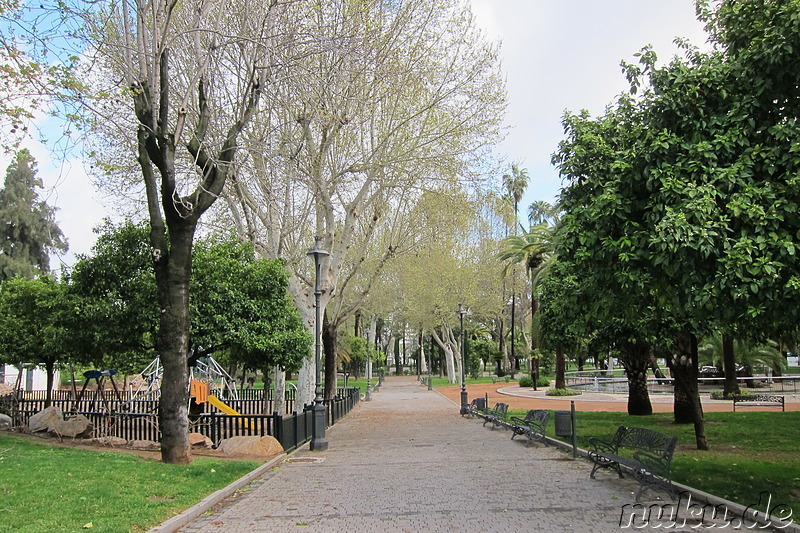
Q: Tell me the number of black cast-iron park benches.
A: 5